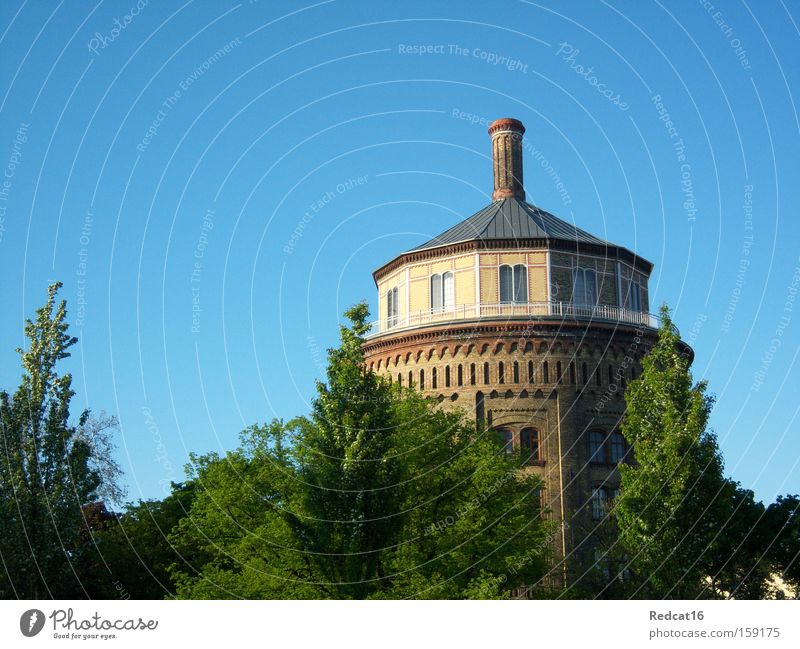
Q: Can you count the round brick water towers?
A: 1